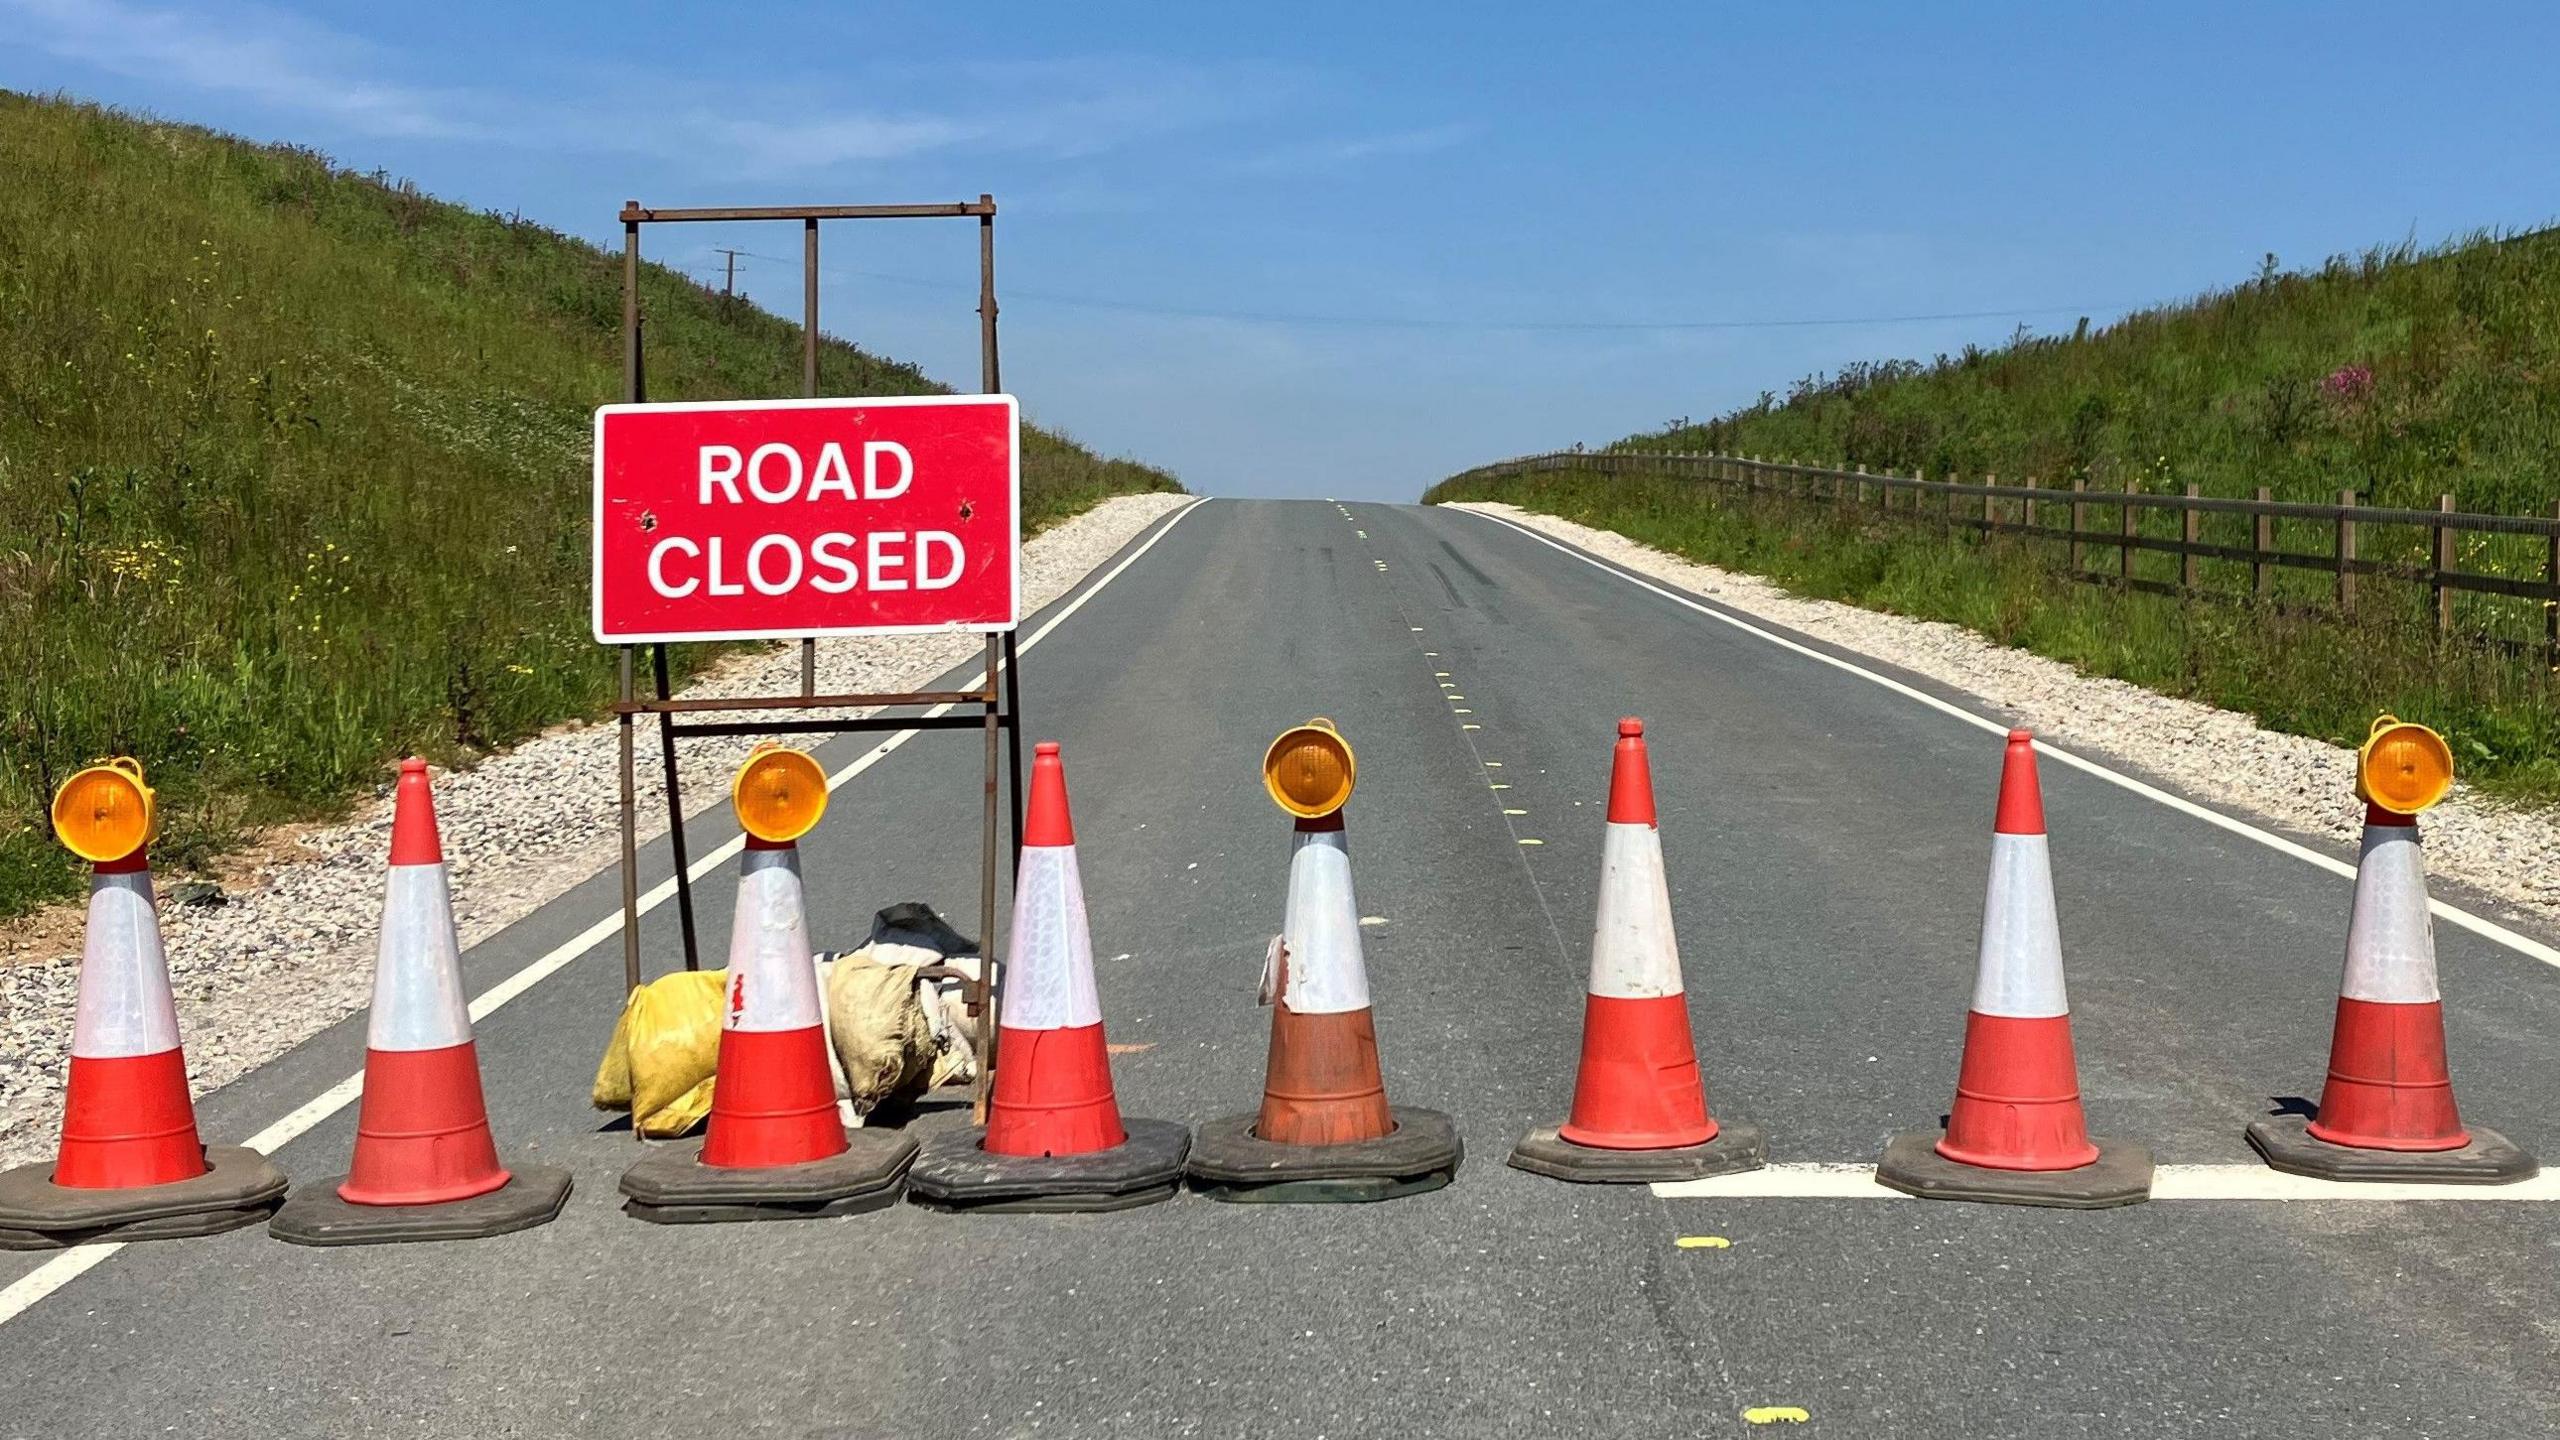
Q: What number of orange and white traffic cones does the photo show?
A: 8